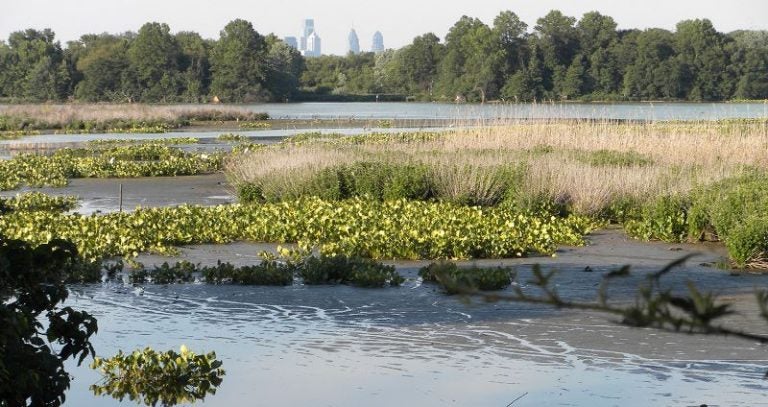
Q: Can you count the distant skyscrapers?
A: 5